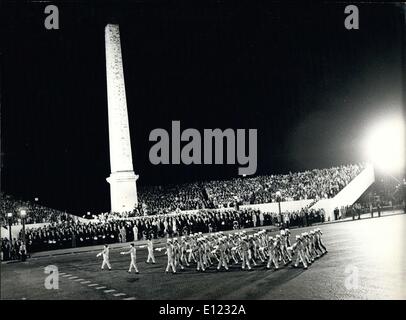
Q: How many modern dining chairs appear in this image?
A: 0